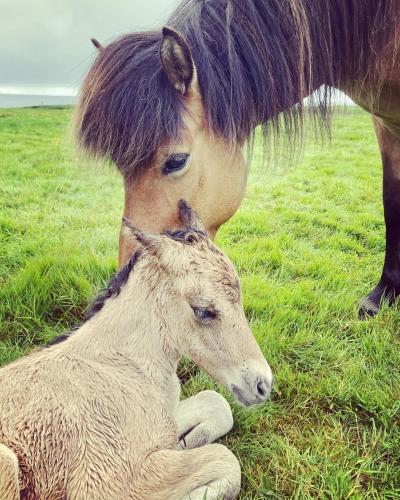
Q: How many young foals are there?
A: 1